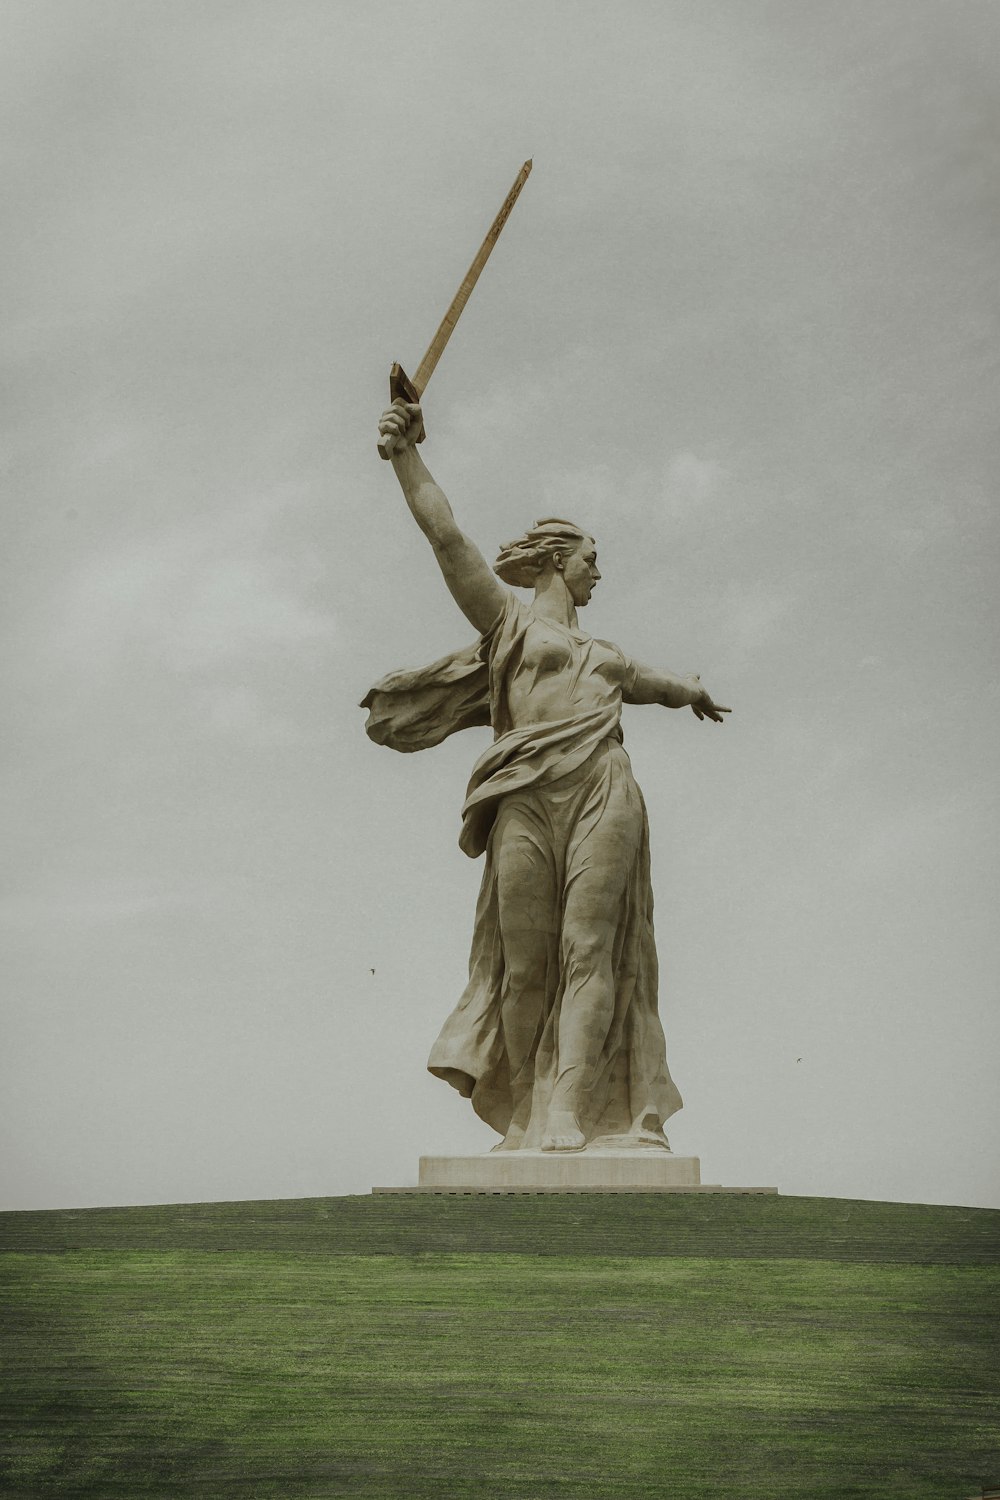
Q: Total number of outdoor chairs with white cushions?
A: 0